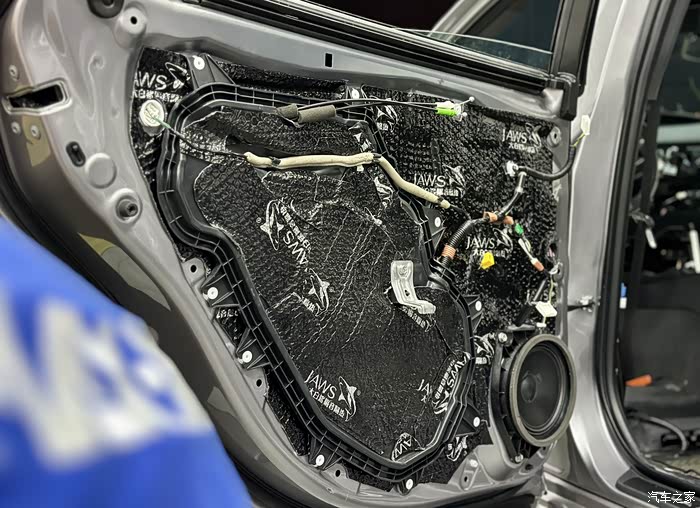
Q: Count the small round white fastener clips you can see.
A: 9